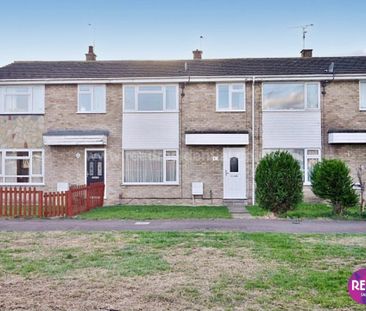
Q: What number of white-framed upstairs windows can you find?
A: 6